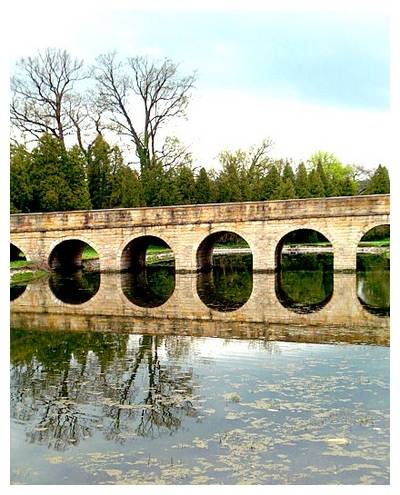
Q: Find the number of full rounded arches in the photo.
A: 4